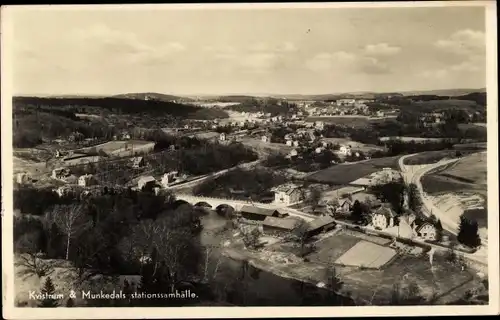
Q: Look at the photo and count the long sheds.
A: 3